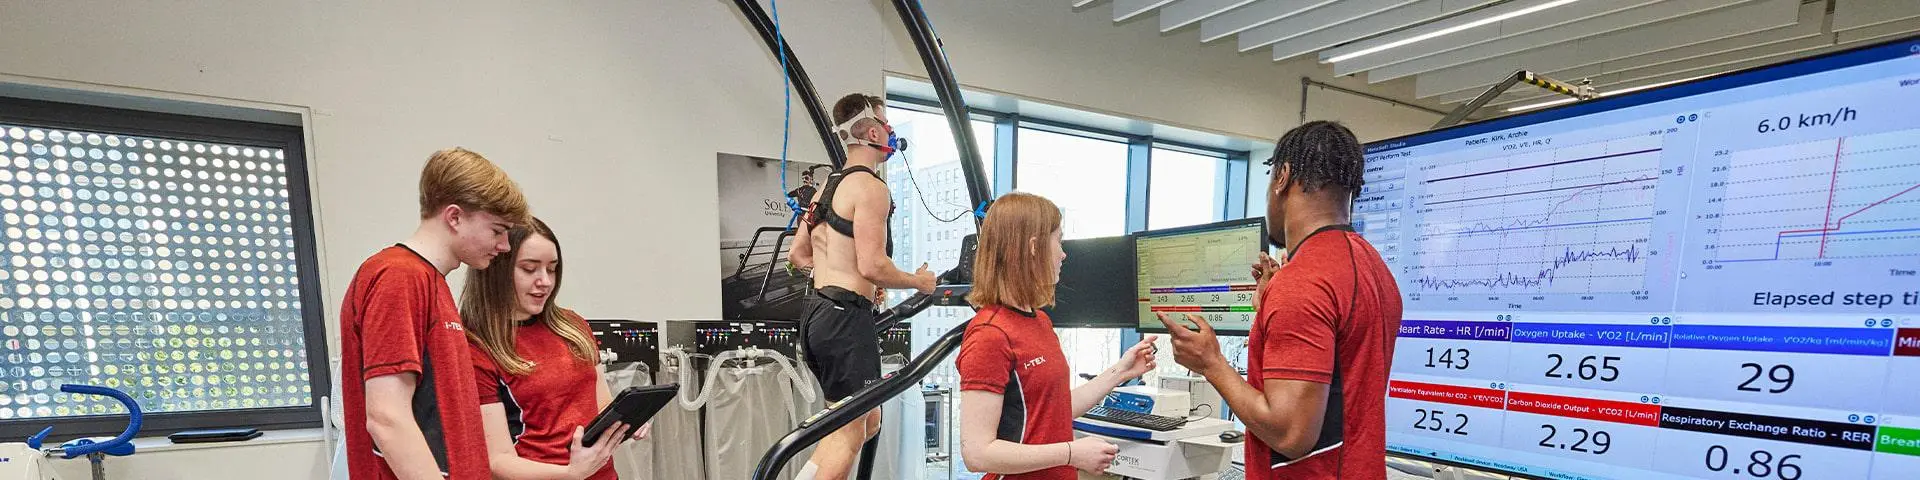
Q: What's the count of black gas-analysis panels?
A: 3